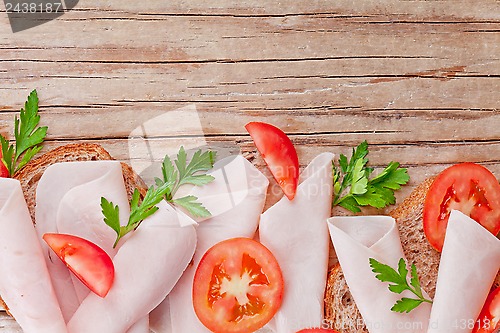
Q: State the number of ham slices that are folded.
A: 7